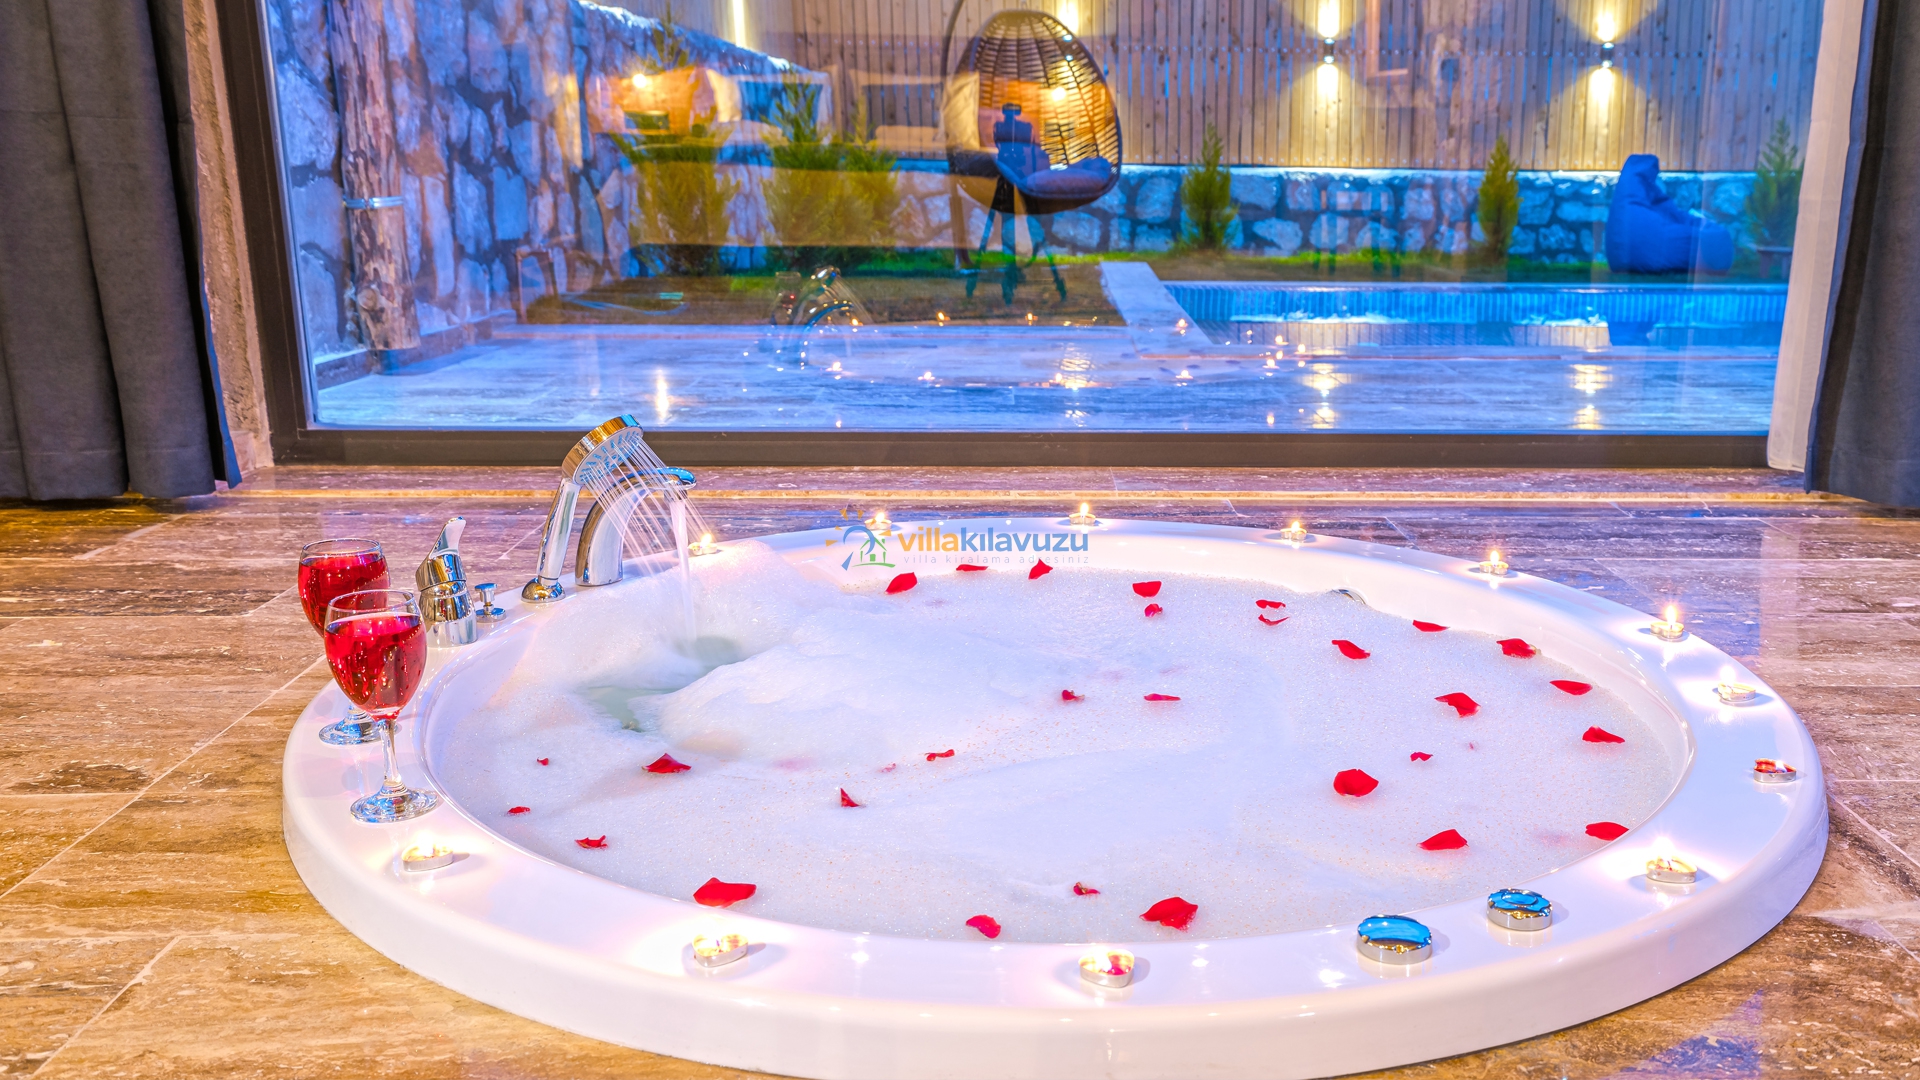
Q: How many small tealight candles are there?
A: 12